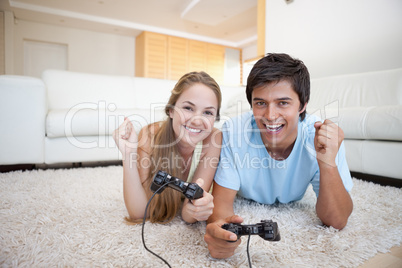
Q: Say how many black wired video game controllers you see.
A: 2